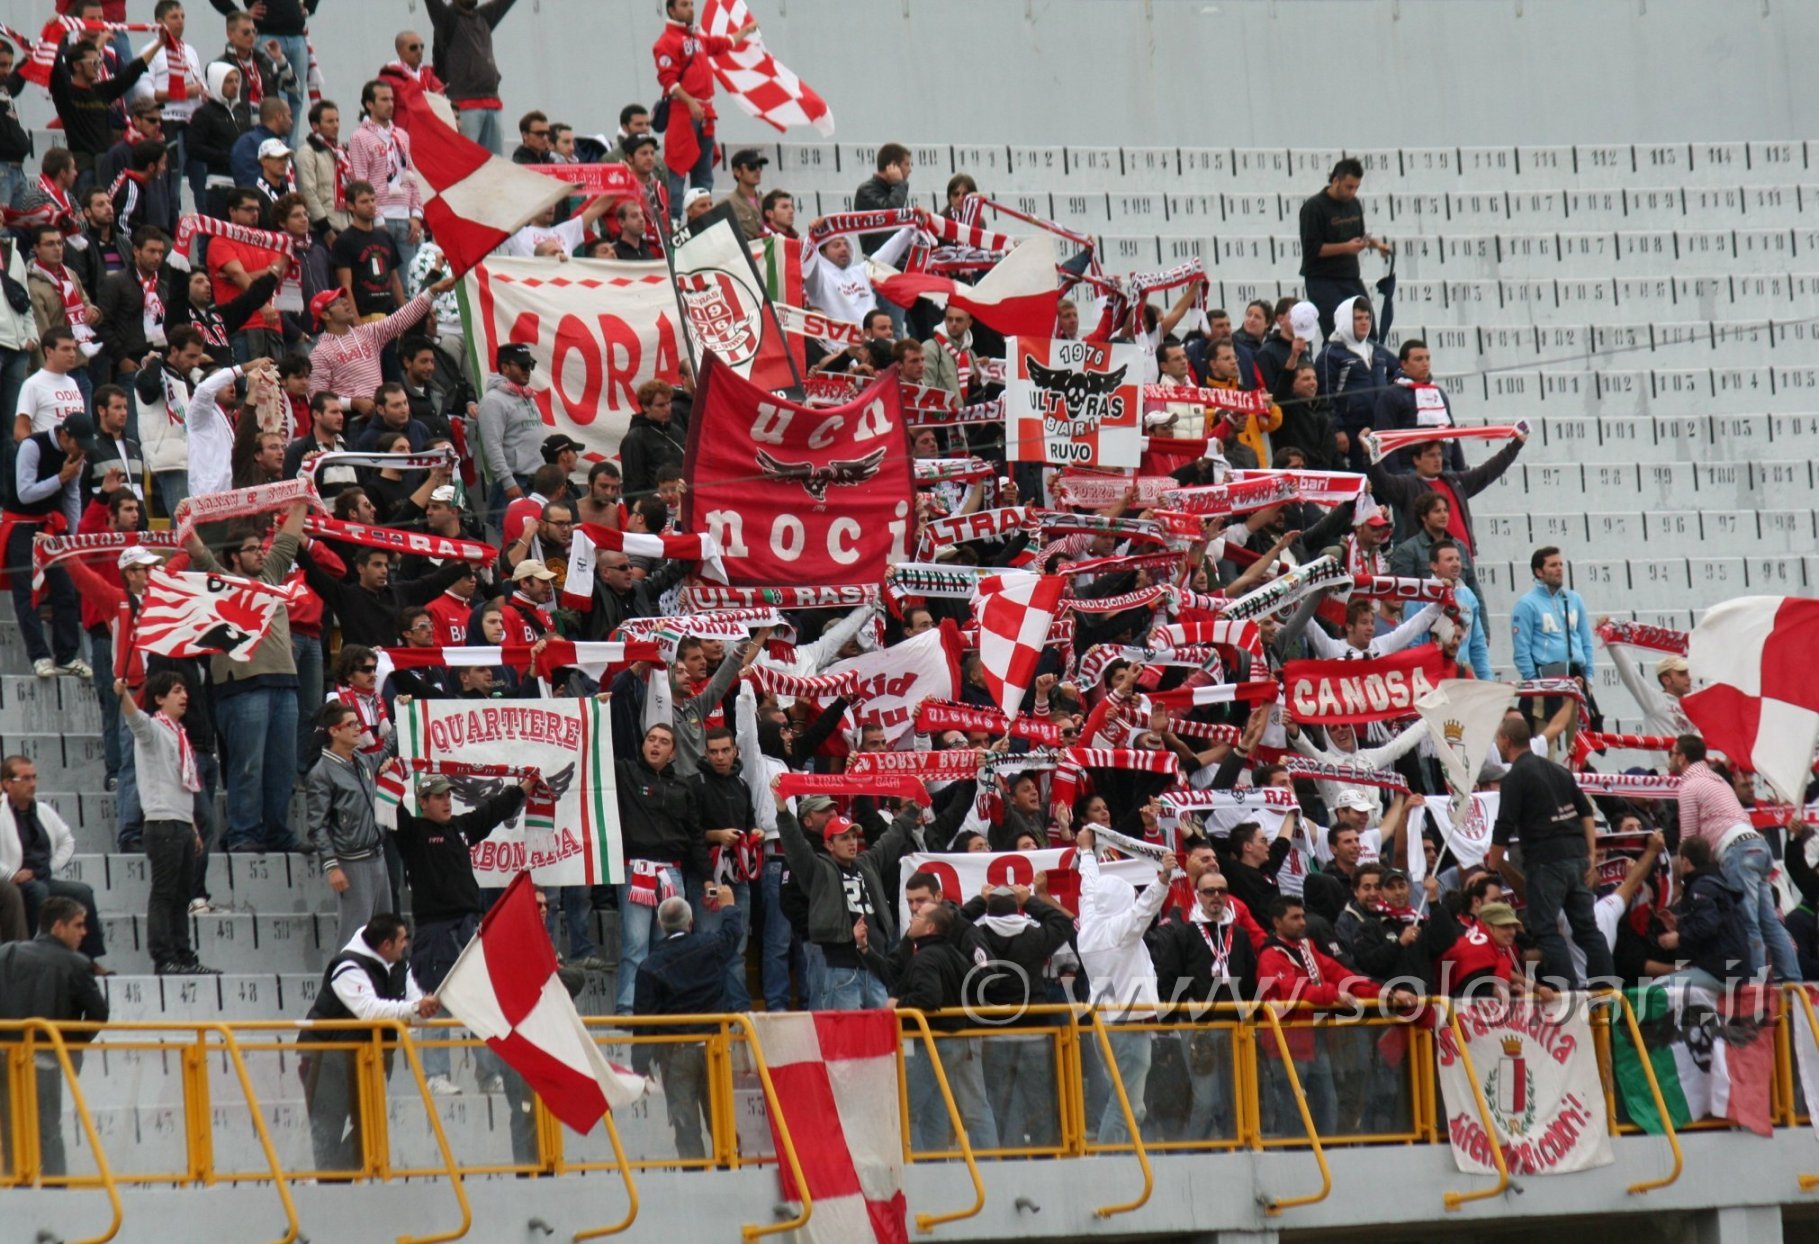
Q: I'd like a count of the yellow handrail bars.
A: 11